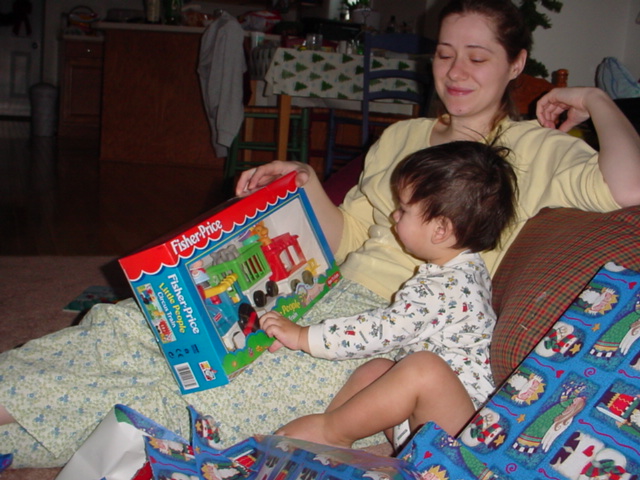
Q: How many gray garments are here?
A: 1